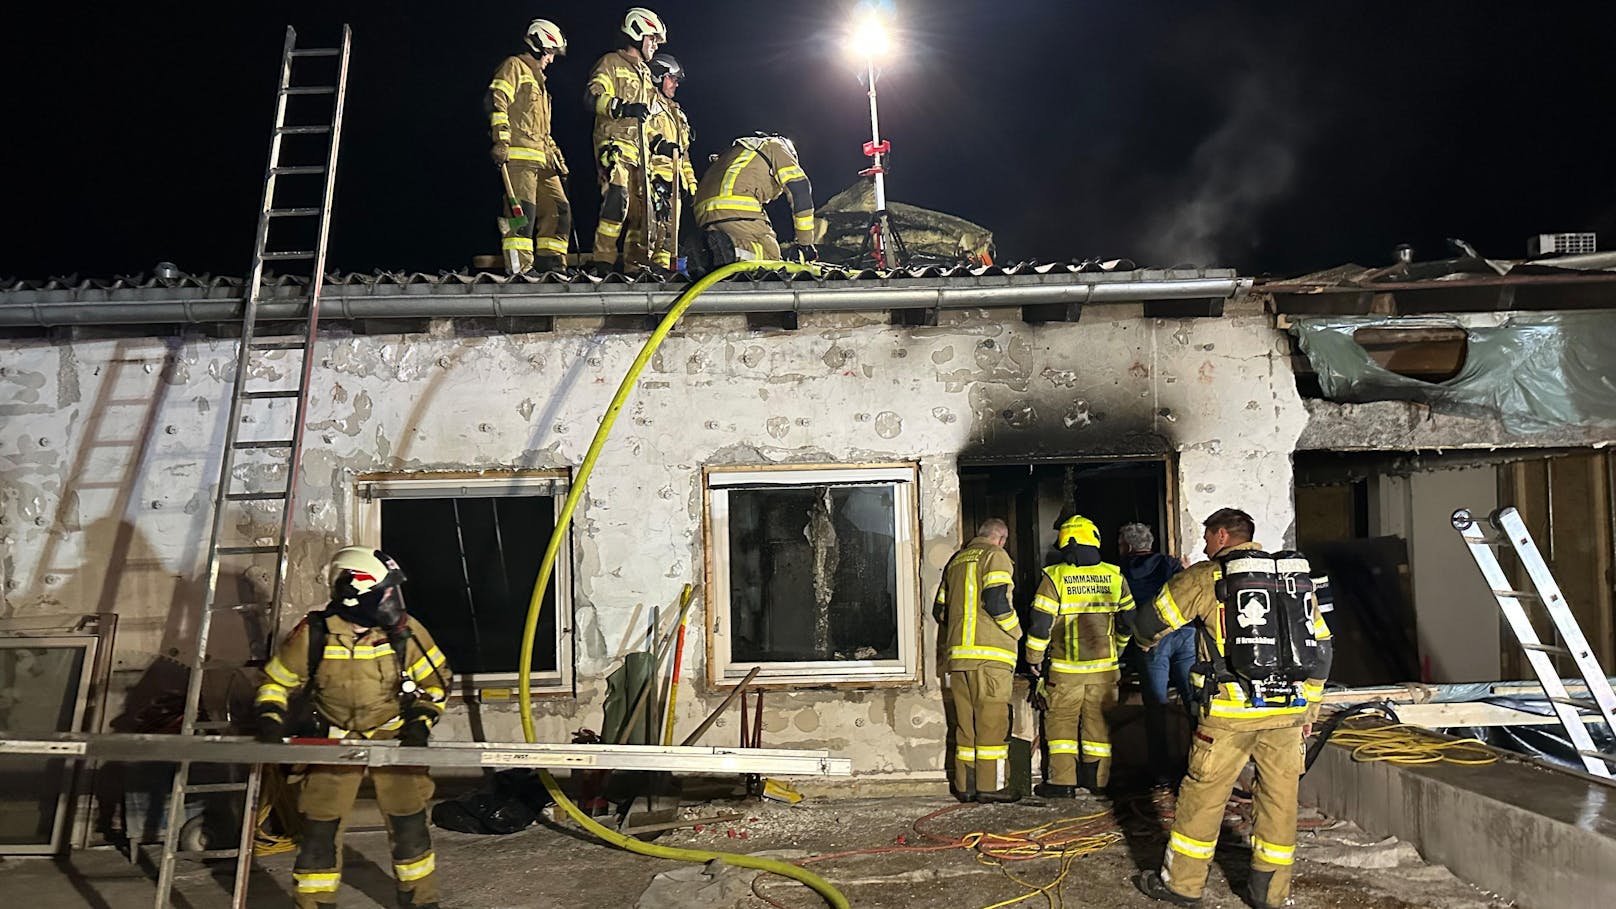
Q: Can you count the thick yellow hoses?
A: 1